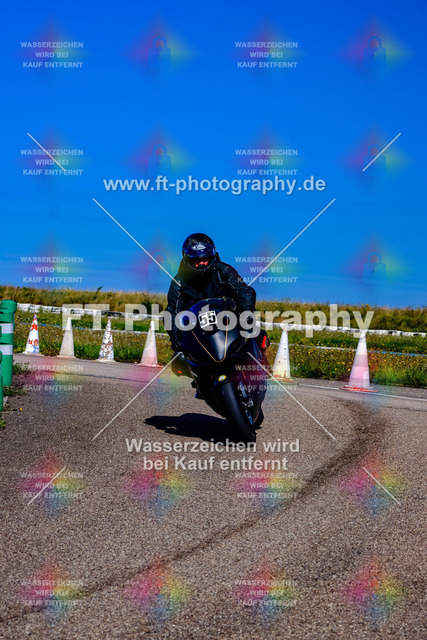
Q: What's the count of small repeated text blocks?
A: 12